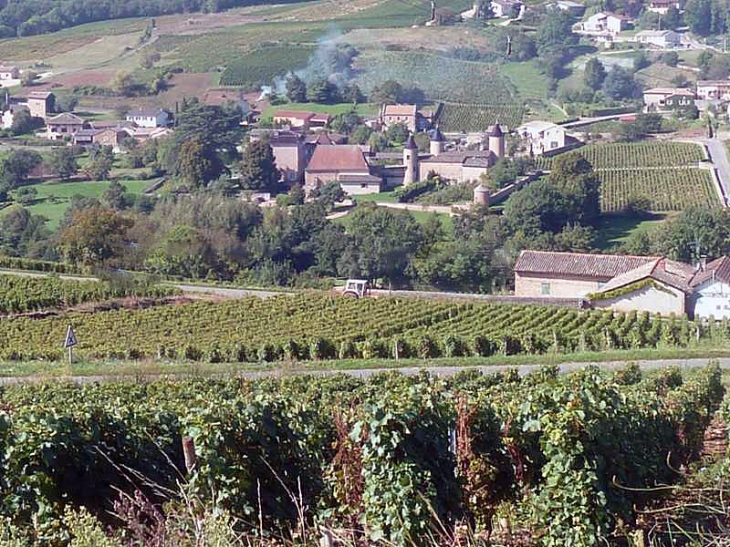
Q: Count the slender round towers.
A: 3